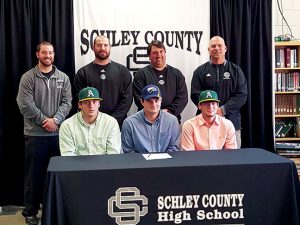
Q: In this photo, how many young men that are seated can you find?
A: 3